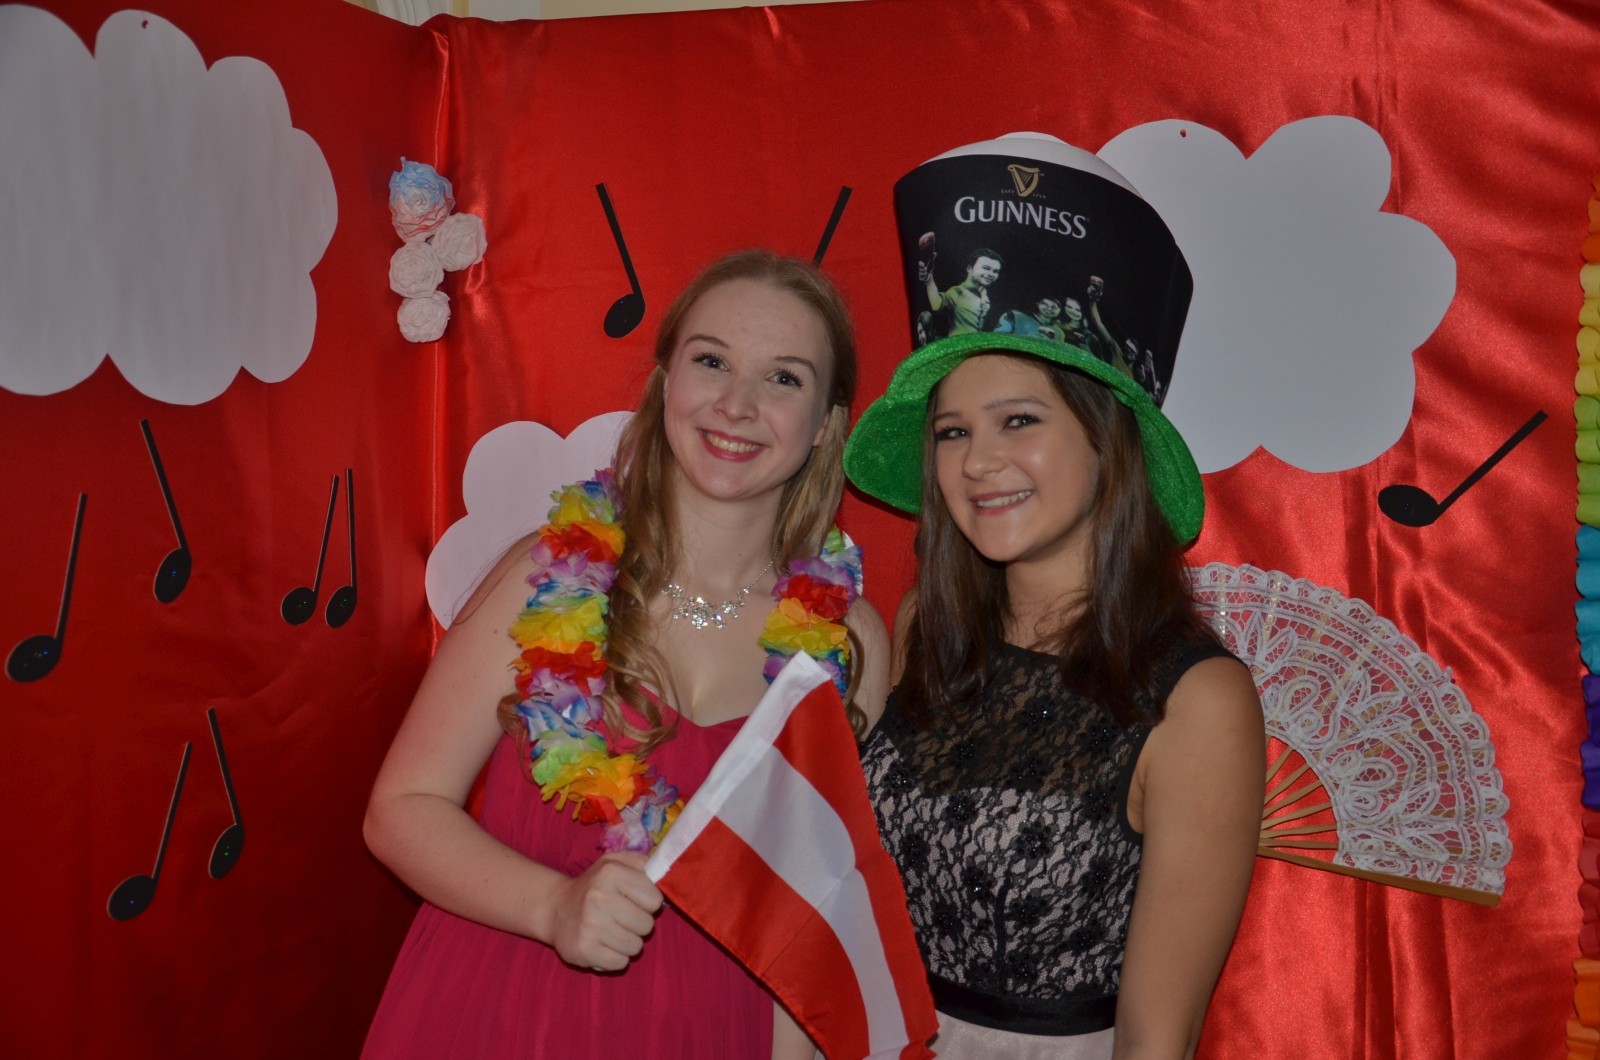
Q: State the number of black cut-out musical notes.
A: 9